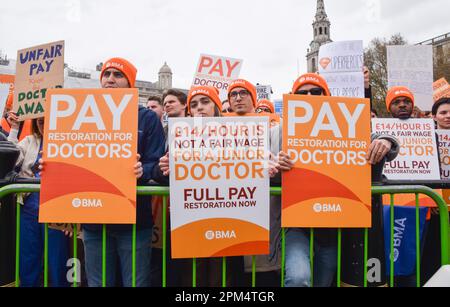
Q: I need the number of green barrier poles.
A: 15